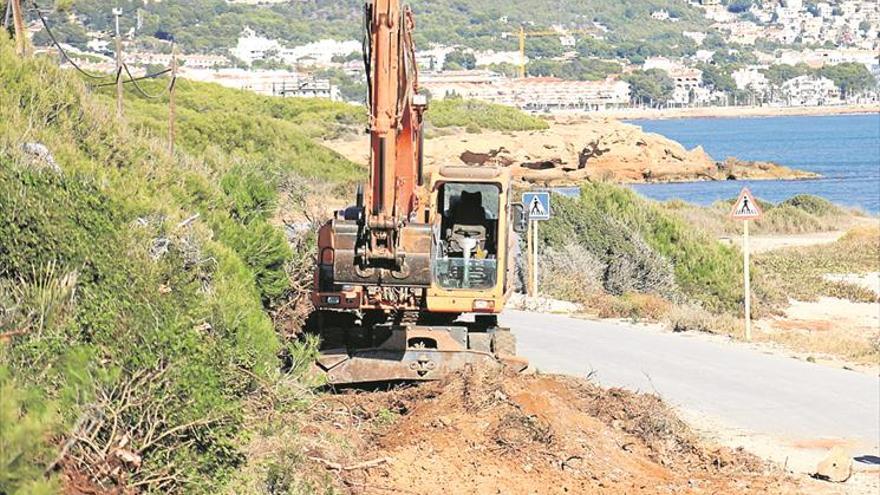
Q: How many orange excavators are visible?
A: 1